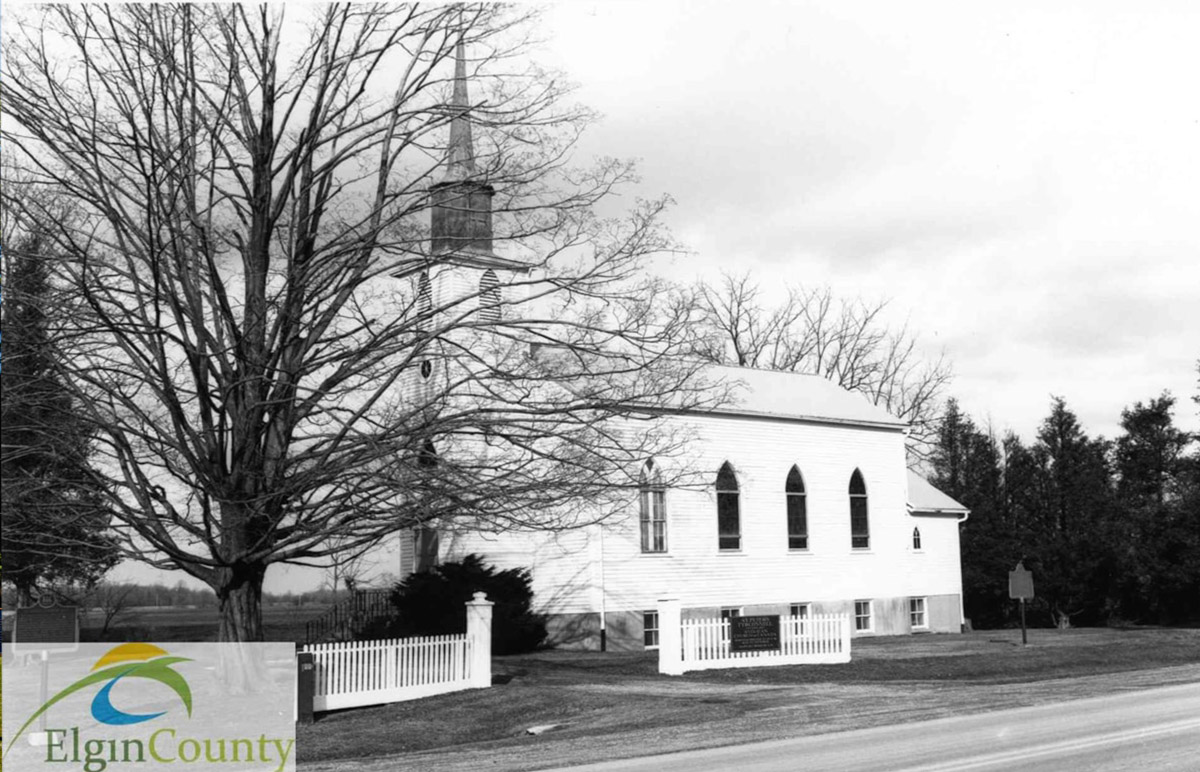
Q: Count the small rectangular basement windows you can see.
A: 5